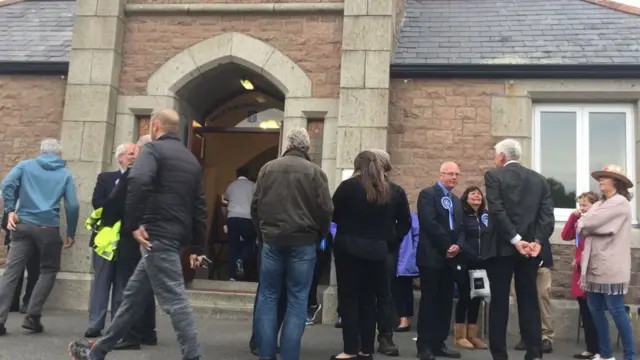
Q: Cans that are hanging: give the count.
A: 0